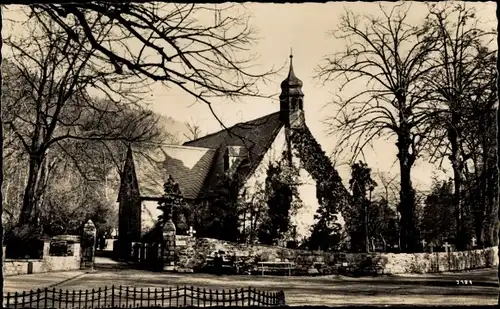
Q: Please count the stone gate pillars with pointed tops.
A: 2